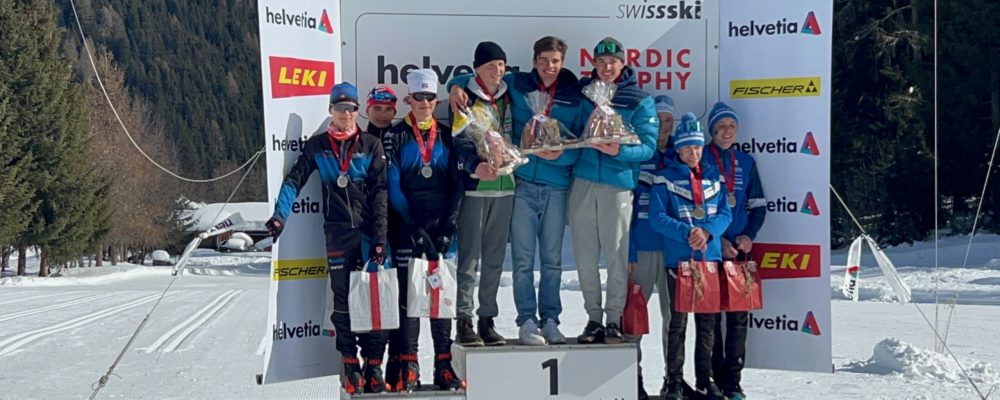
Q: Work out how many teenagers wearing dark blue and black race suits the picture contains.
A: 3